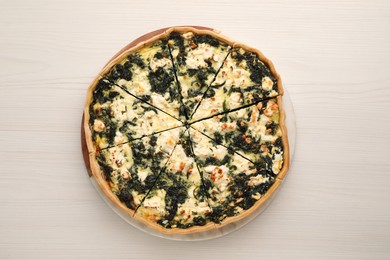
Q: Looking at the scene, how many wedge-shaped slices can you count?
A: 8